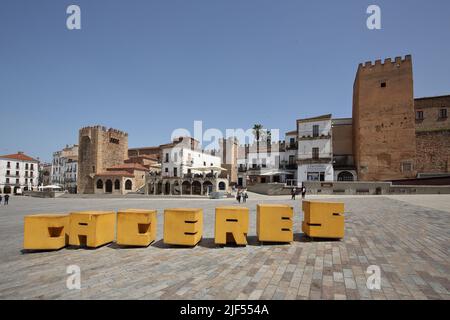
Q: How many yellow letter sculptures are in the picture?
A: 7